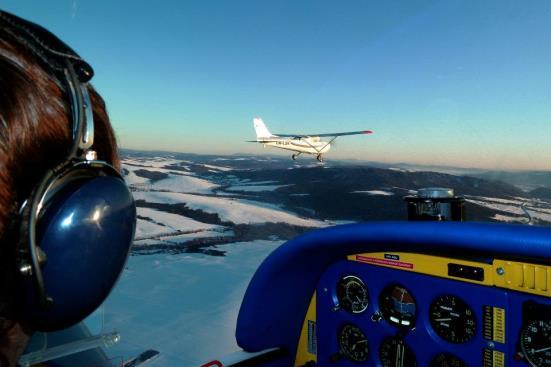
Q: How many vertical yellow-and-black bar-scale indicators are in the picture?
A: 2